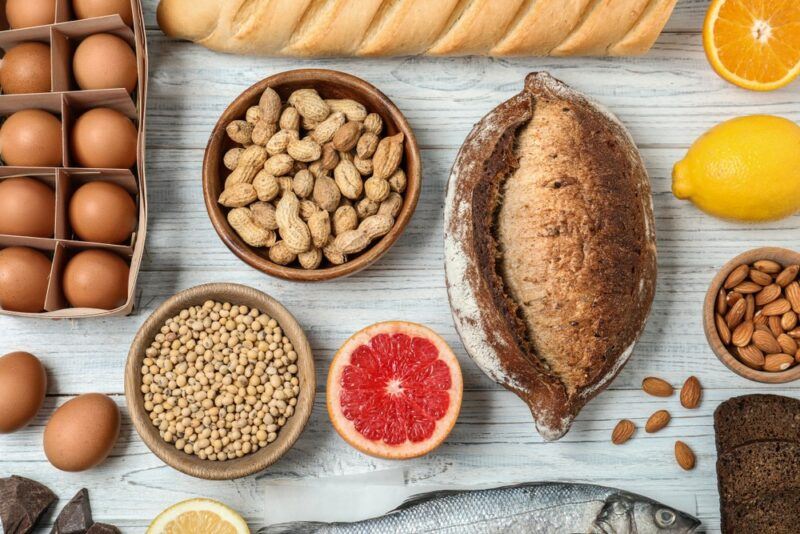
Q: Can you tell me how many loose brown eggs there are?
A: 2